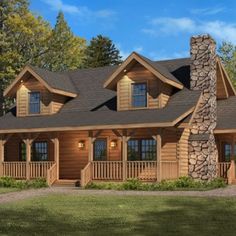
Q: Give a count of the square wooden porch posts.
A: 6